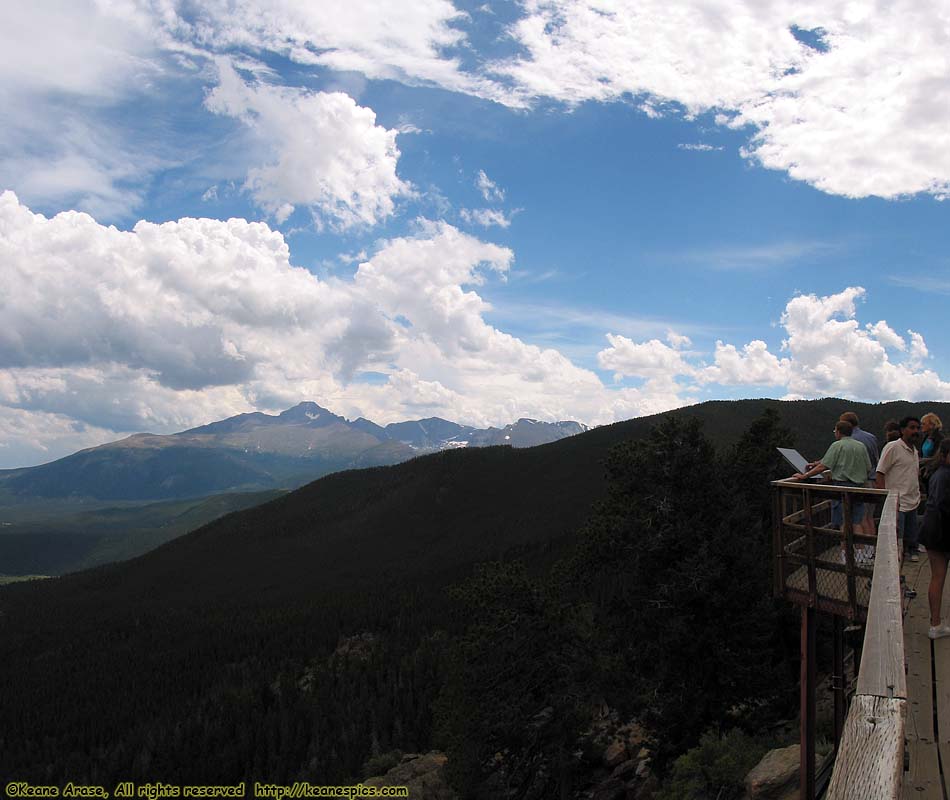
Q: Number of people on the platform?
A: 6